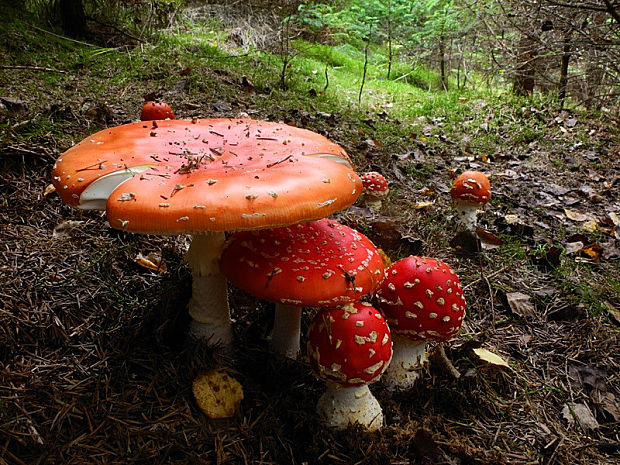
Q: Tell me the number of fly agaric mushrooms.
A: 7